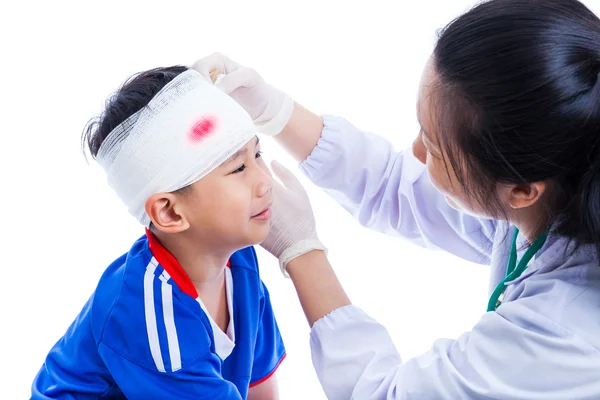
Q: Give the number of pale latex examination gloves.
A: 2